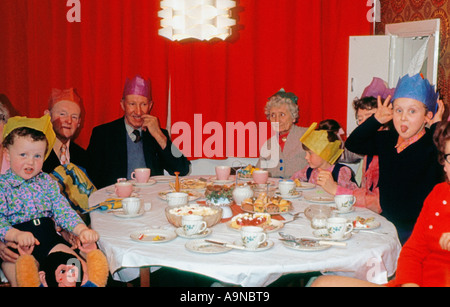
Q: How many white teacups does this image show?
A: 6